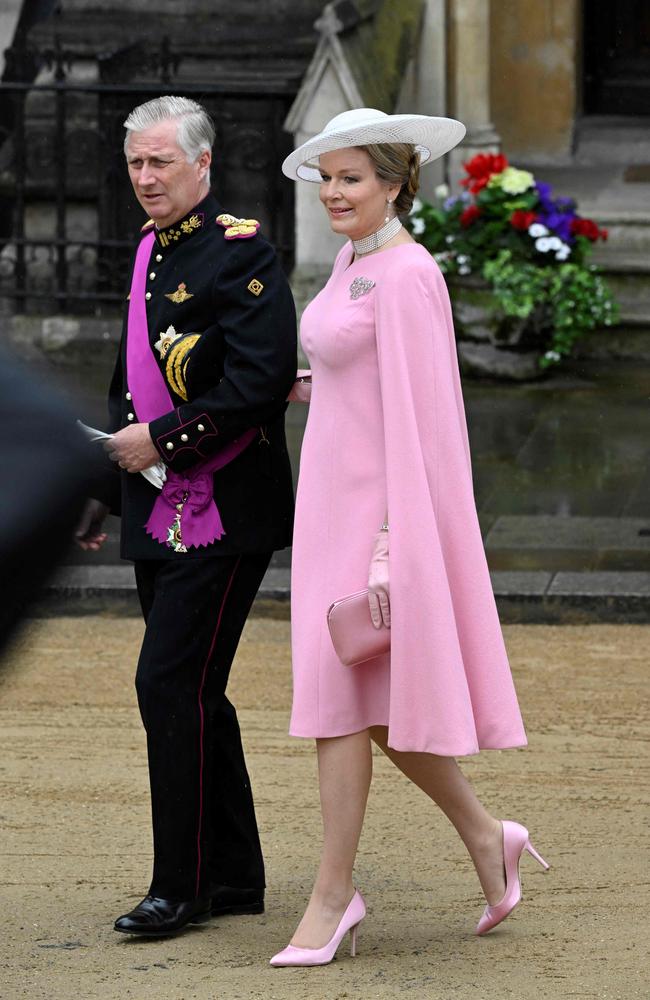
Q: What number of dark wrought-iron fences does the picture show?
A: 1